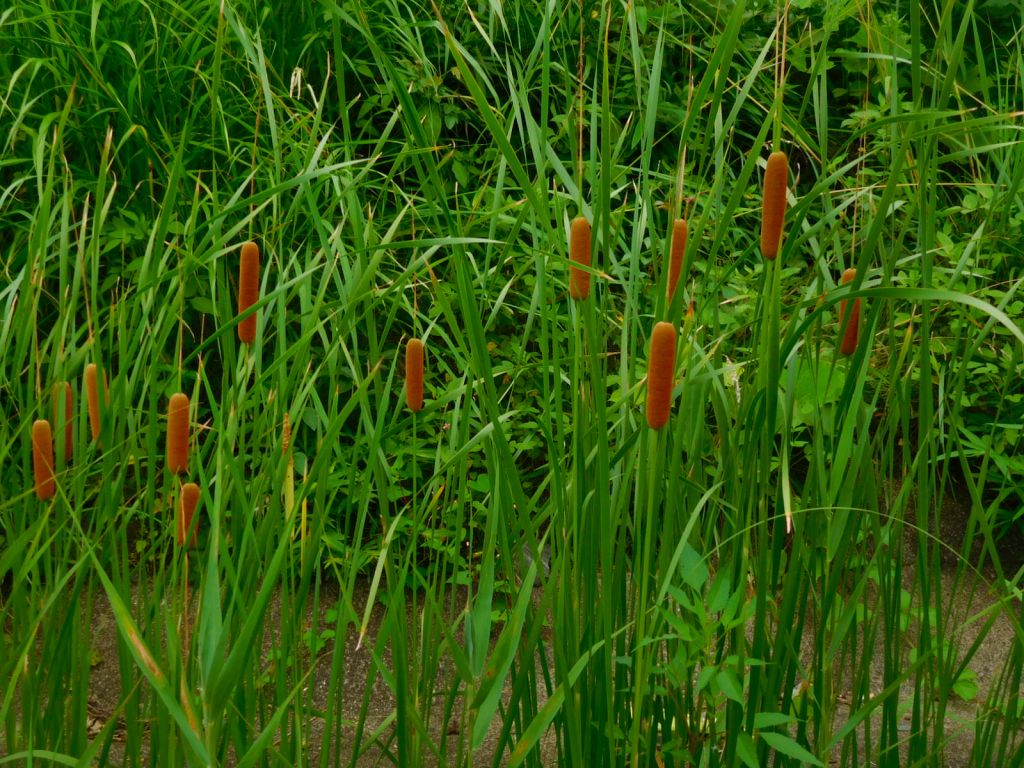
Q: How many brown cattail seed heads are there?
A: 12